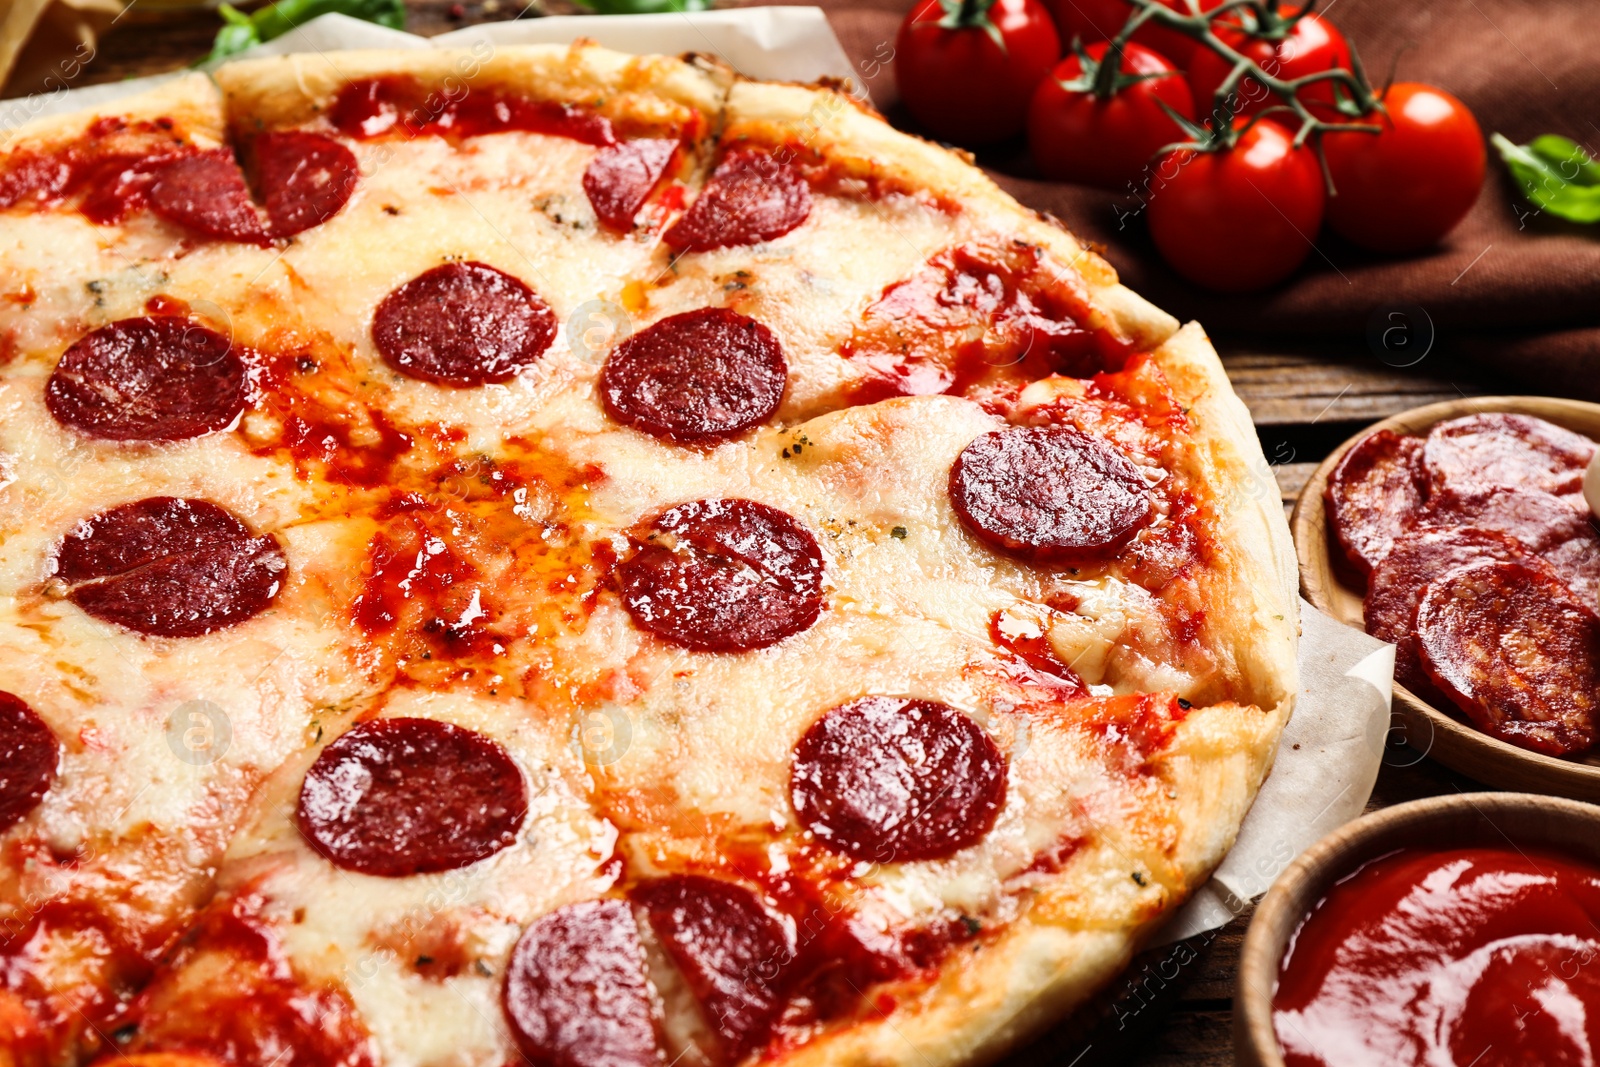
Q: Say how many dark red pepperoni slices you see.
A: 12